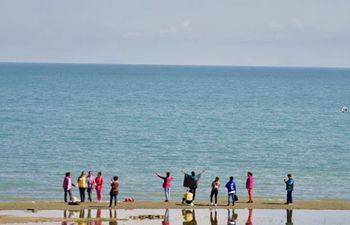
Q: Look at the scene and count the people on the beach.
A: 12